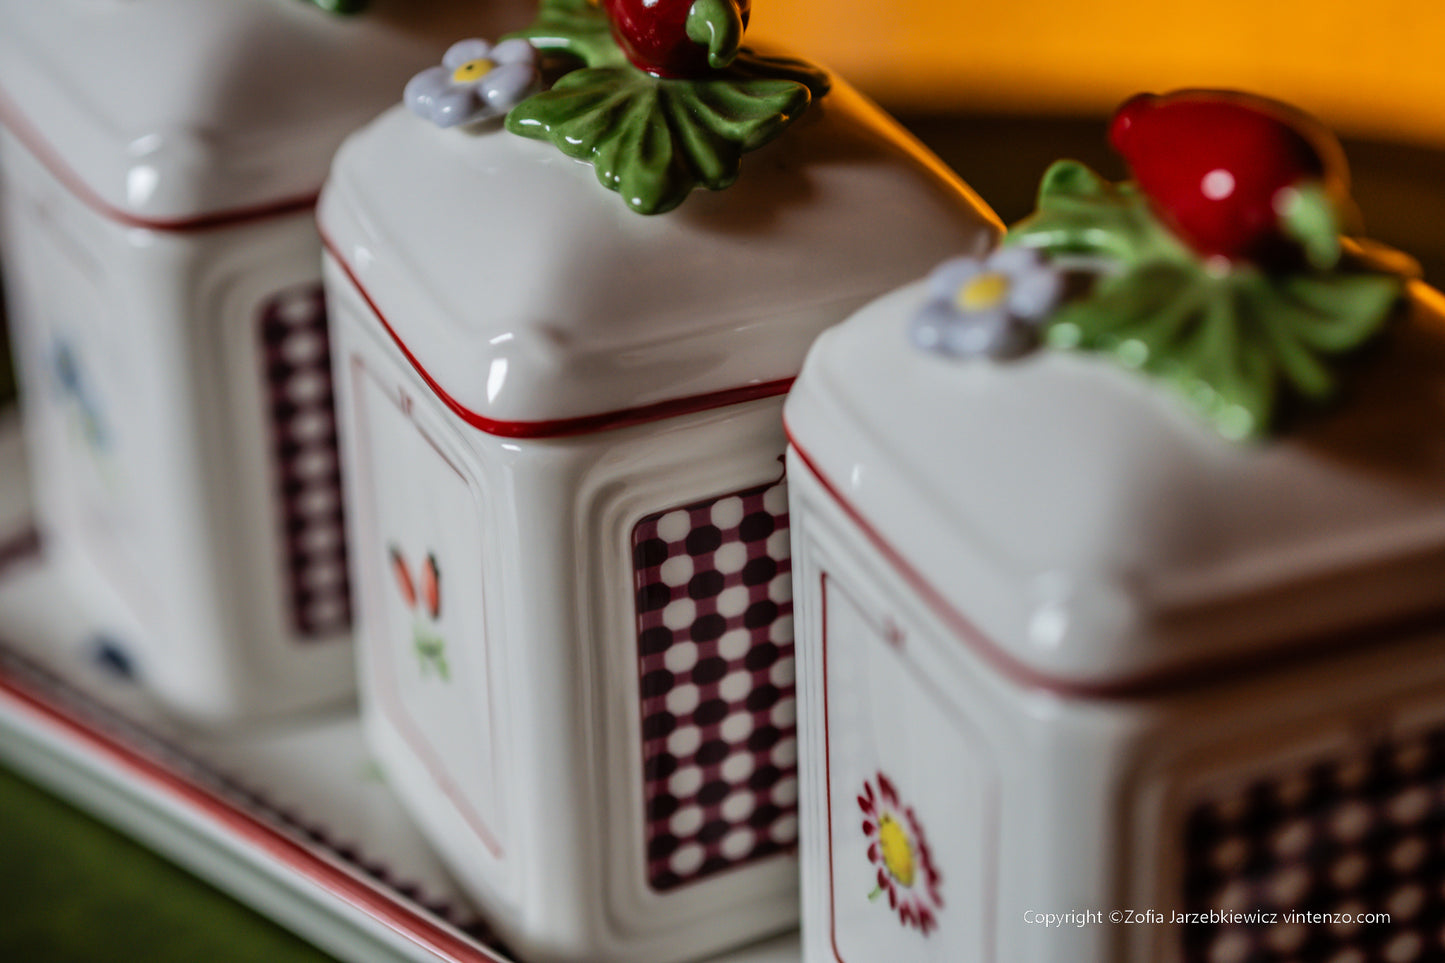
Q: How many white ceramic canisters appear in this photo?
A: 3